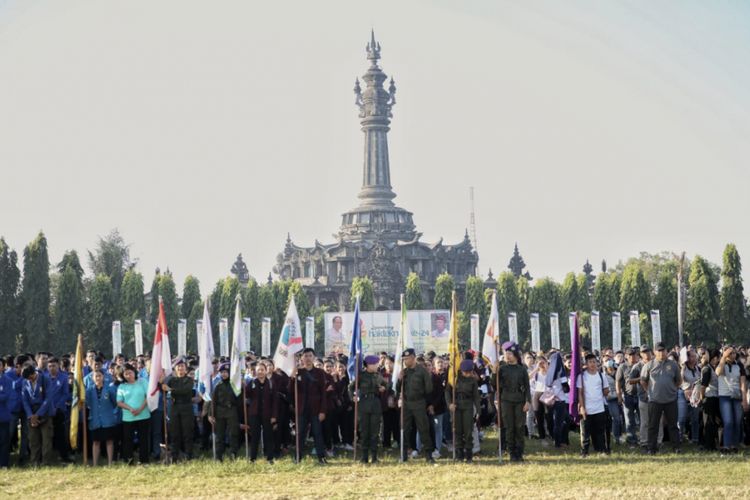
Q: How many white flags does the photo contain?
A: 5